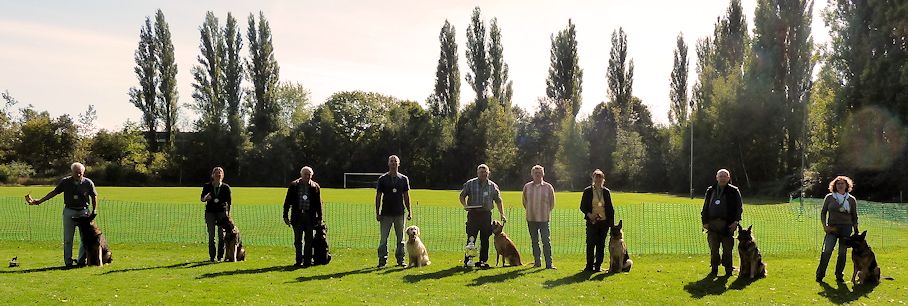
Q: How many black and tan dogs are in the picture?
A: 5